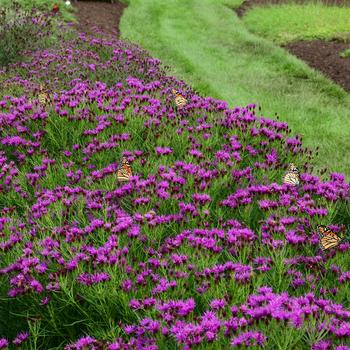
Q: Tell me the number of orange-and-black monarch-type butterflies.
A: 5